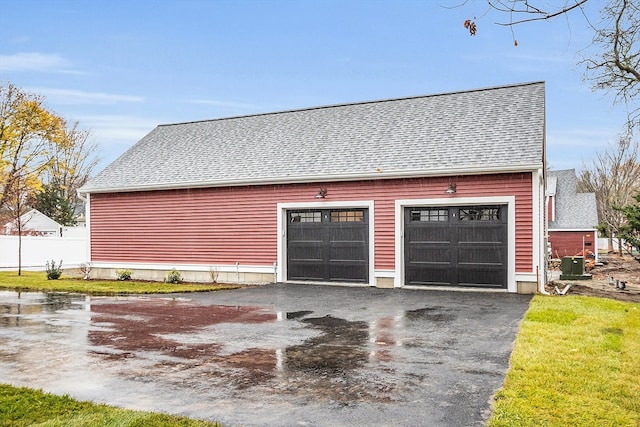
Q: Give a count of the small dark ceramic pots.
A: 0